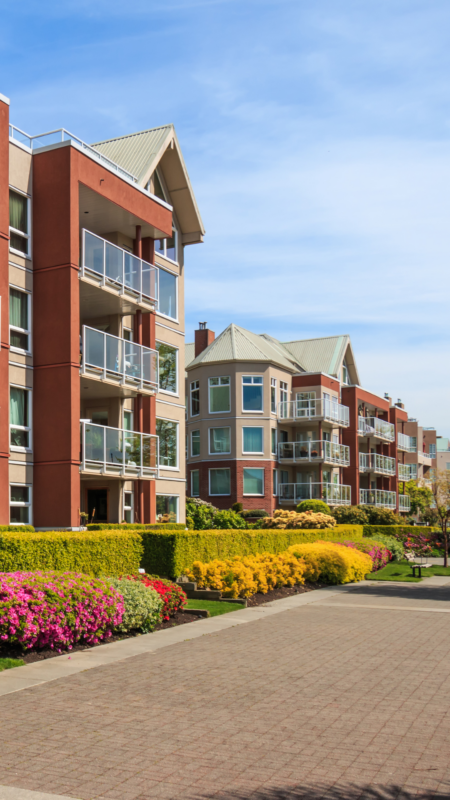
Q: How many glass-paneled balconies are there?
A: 12